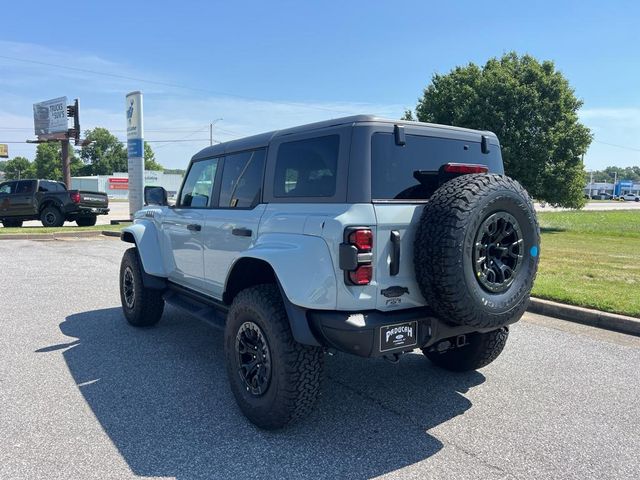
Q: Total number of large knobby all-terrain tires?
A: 4